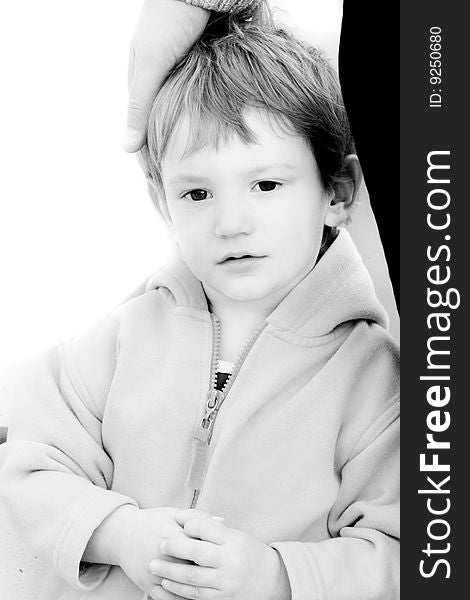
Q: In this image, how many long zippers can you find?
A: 1